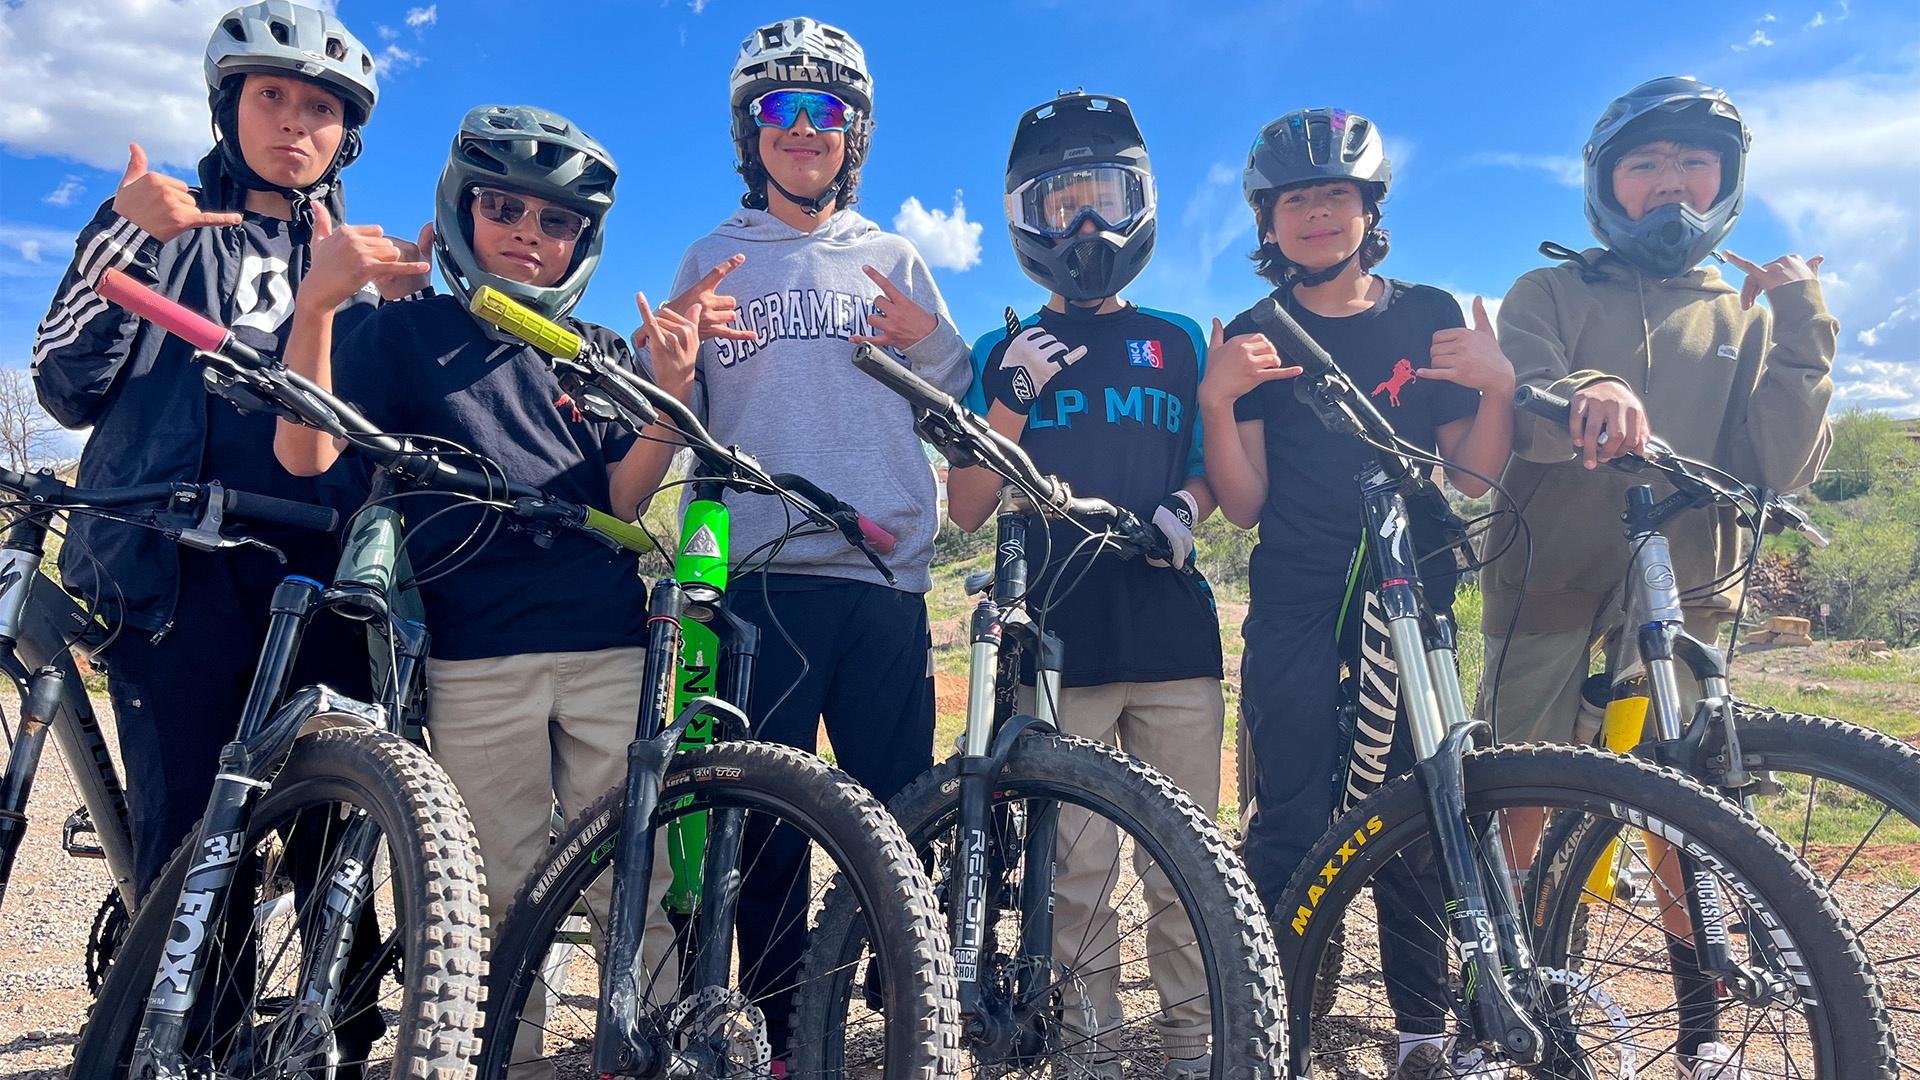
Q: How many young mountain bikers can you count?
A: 6